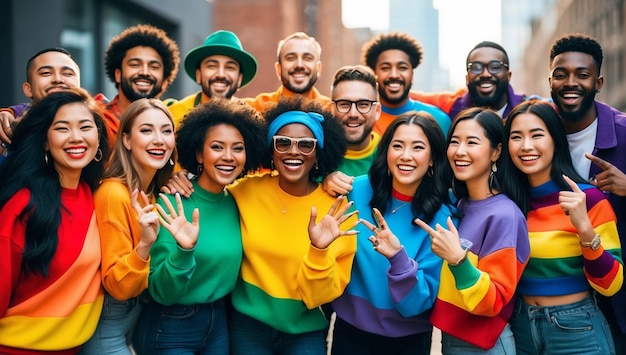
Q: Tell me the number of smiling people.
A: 15